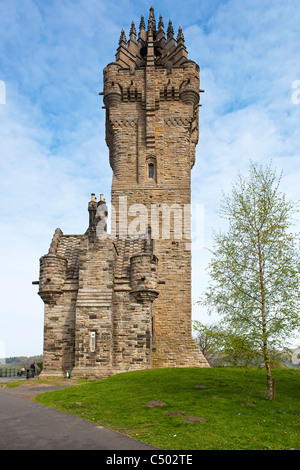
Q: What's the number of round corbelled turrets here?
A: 4